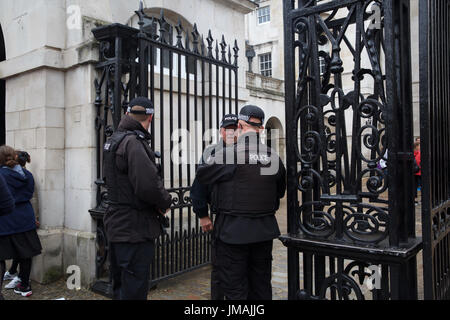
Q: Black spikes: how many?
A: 13